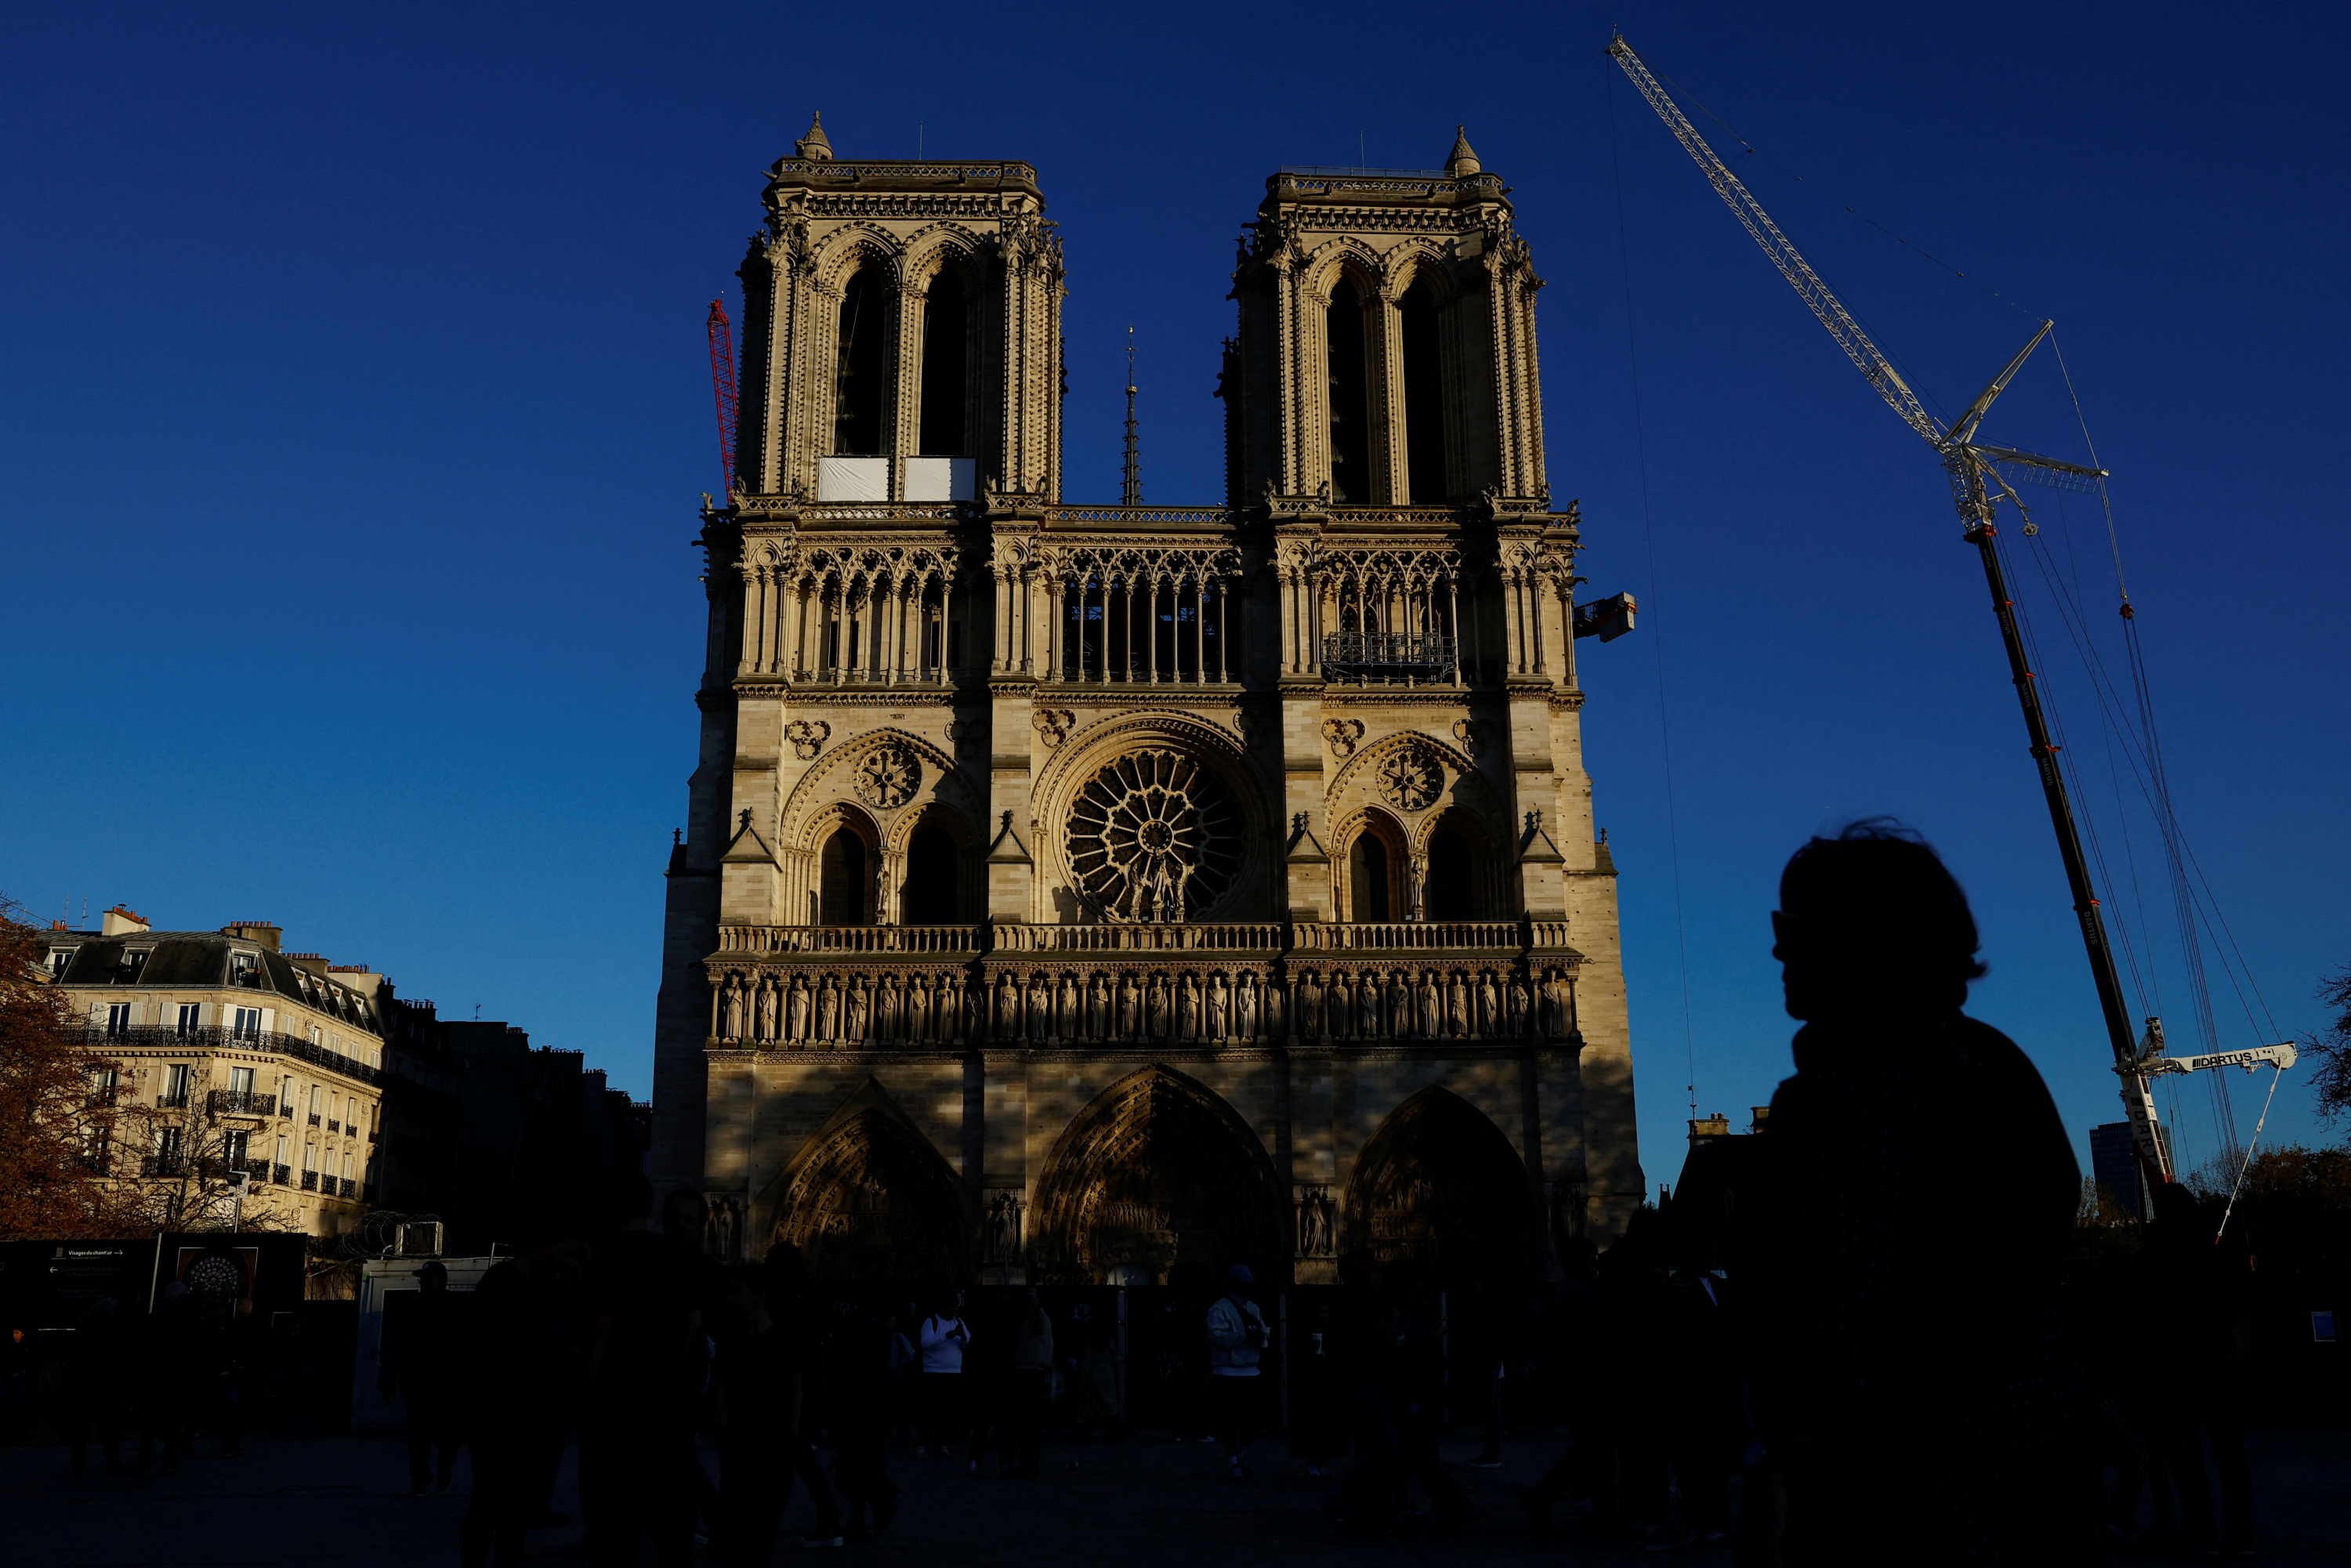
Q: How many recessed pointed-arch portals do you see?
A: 3